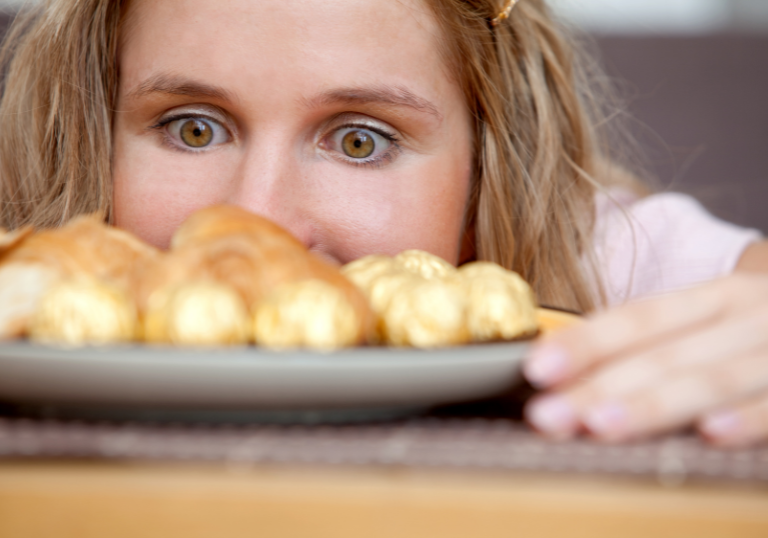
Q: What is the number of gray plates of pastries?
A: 1